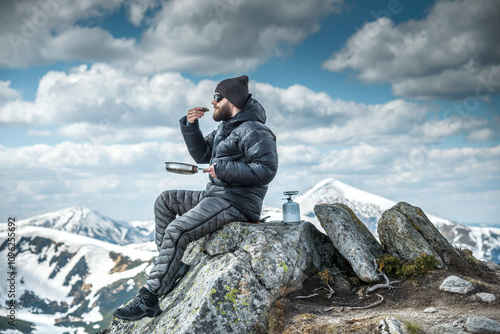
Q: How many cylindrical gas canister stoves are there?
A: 1